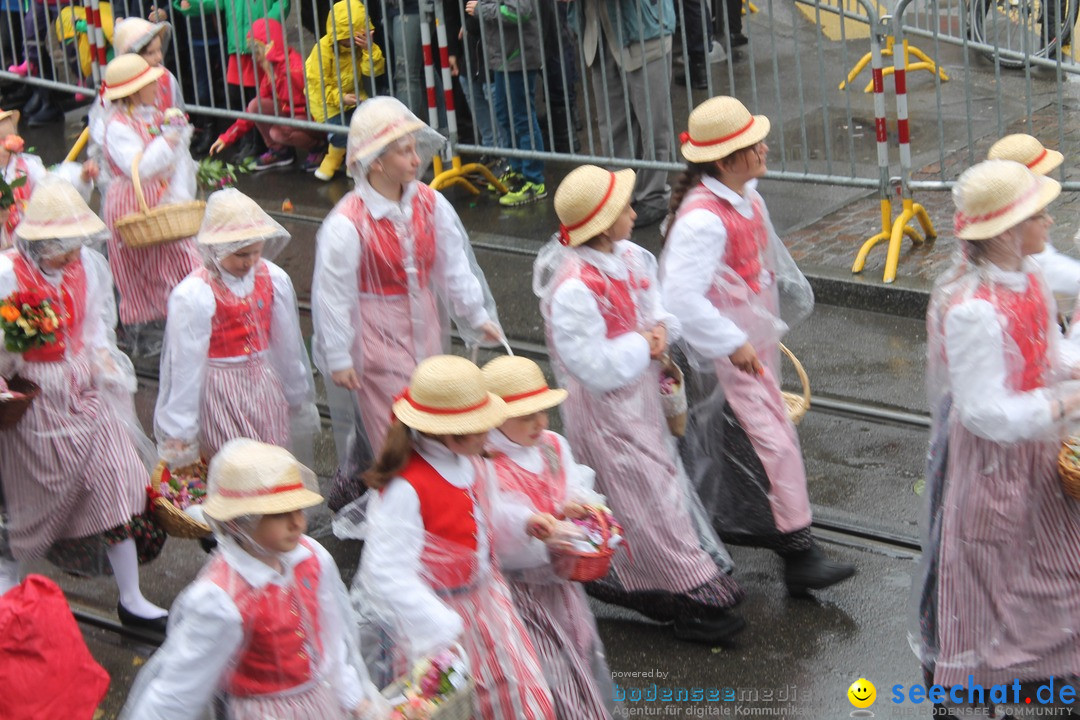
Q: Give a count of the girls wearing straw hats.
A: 13